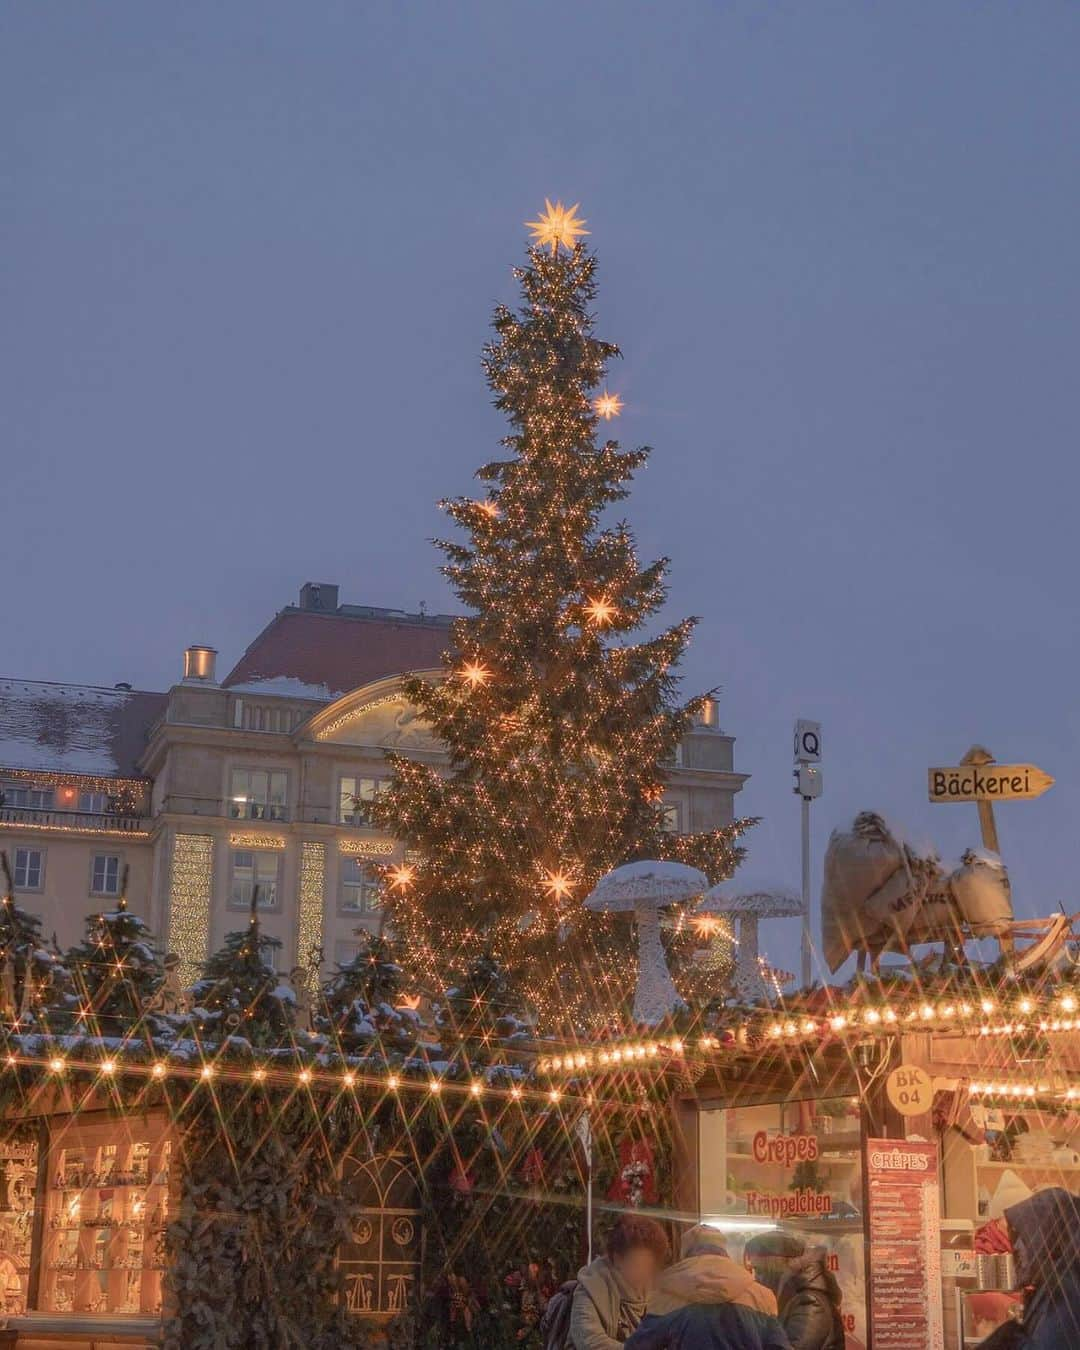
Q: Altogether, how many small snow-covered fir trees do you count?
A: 5